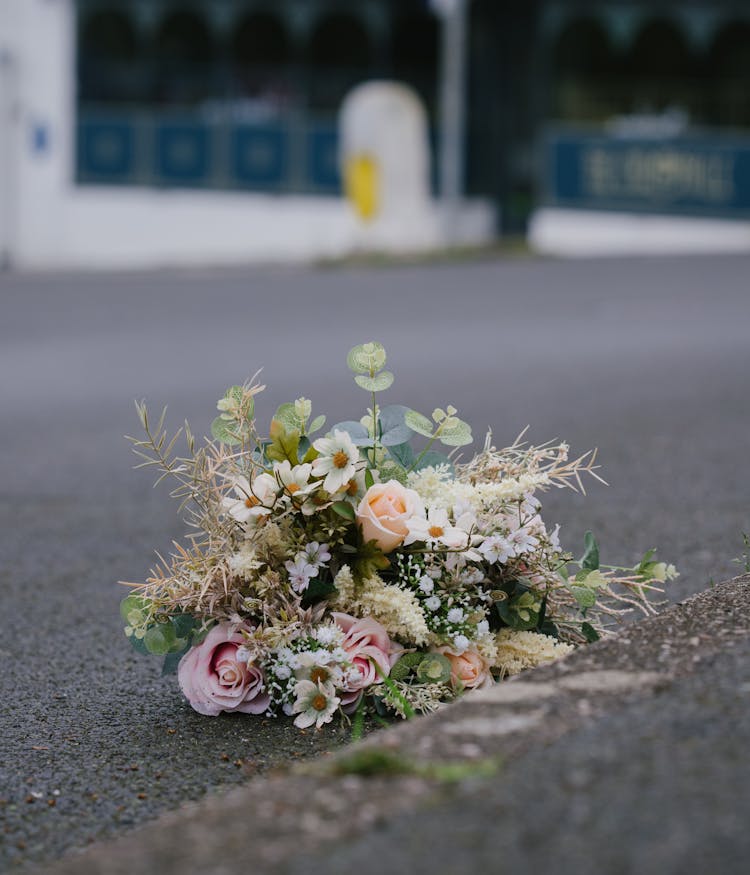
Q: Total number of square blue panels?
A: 4